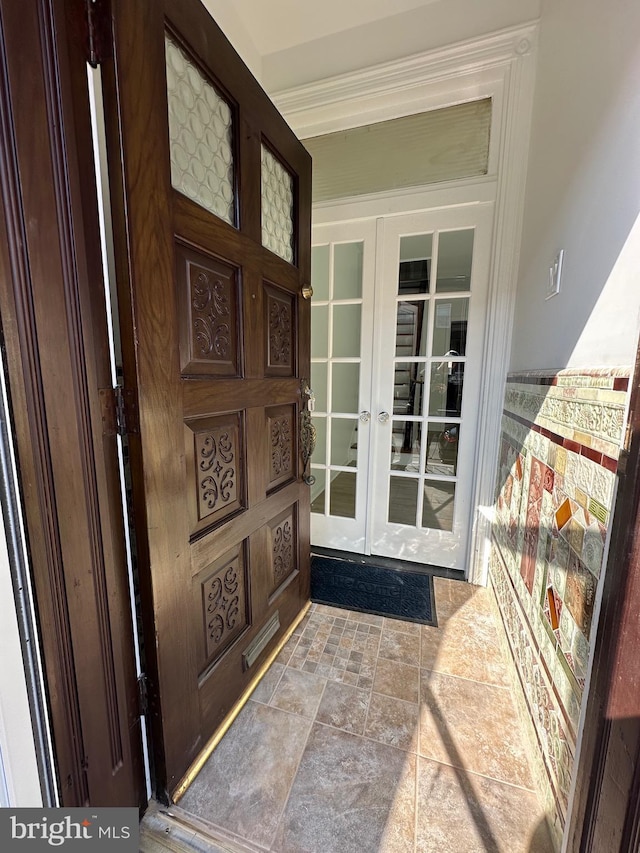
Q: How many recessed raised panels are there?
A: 6